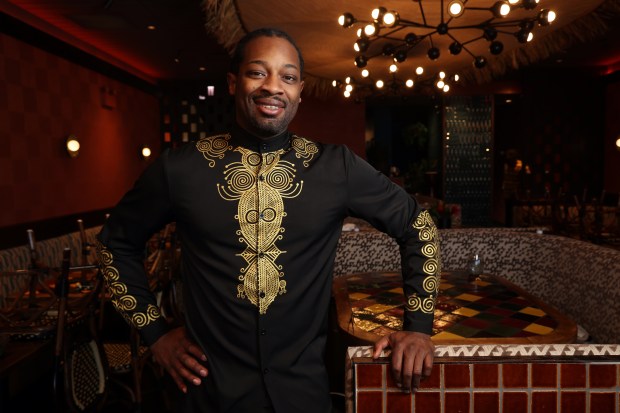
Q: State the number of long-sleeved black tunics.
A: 1